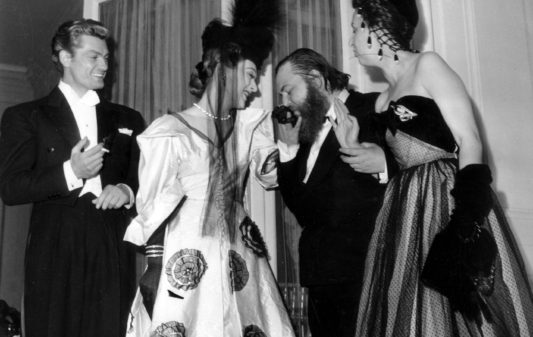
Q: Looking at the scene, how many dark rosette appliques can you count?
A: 5